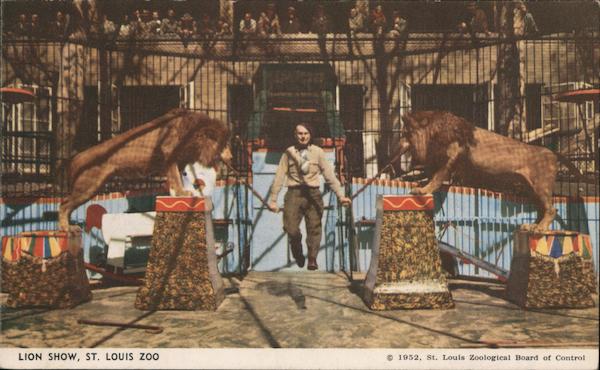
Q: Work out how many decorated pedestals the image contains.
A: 4